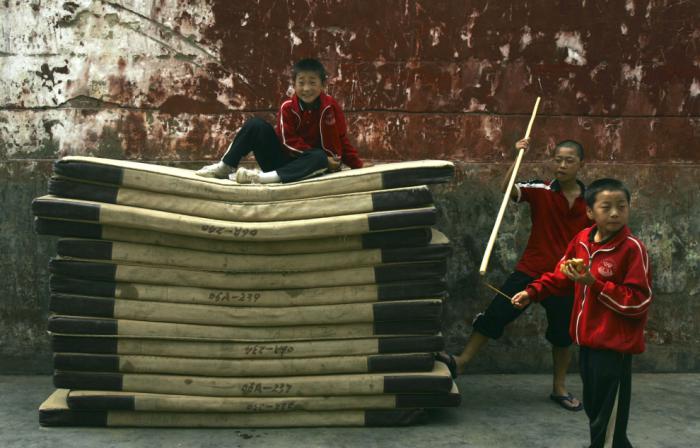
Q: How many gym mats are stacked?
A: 14